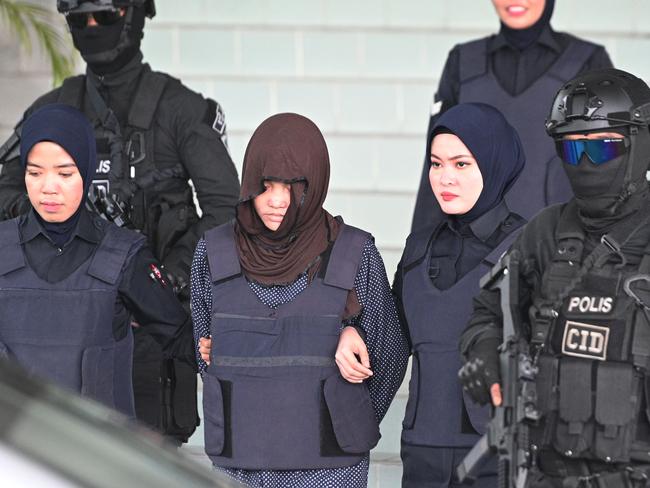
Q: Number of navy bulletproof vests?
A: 4